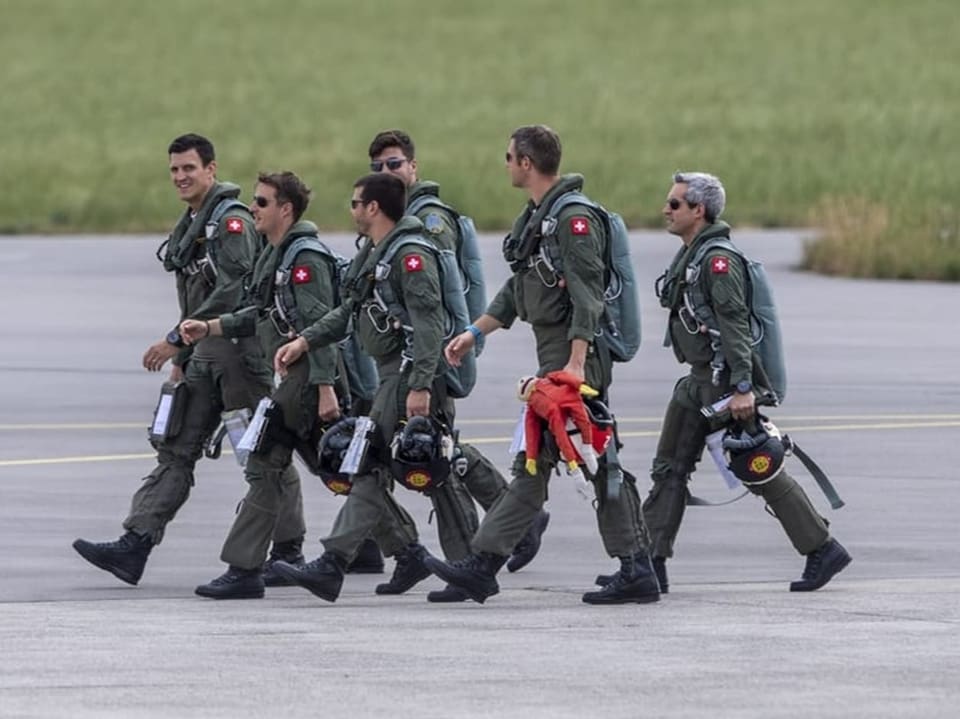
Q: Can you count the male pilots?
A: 6